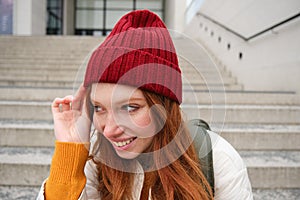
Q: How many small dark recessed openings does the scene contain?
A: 6